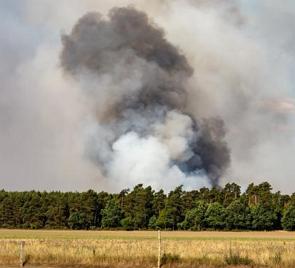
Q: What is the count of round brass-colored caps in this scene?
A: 0